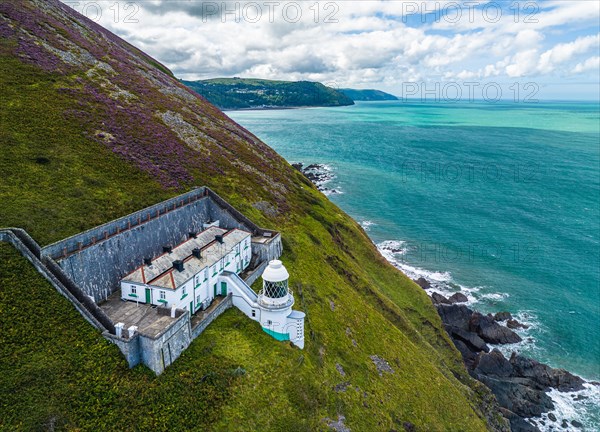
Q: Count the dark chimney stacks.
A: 6